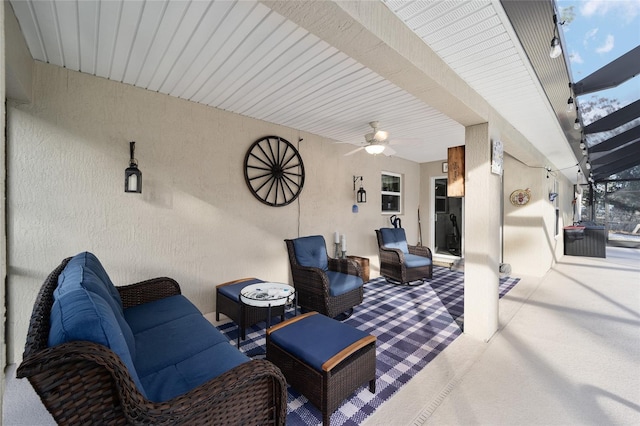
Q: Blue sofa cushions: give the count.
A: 6